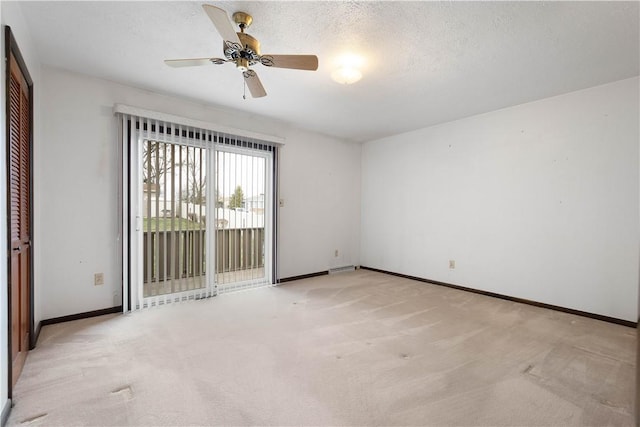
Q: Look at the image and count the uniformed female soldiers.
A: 0